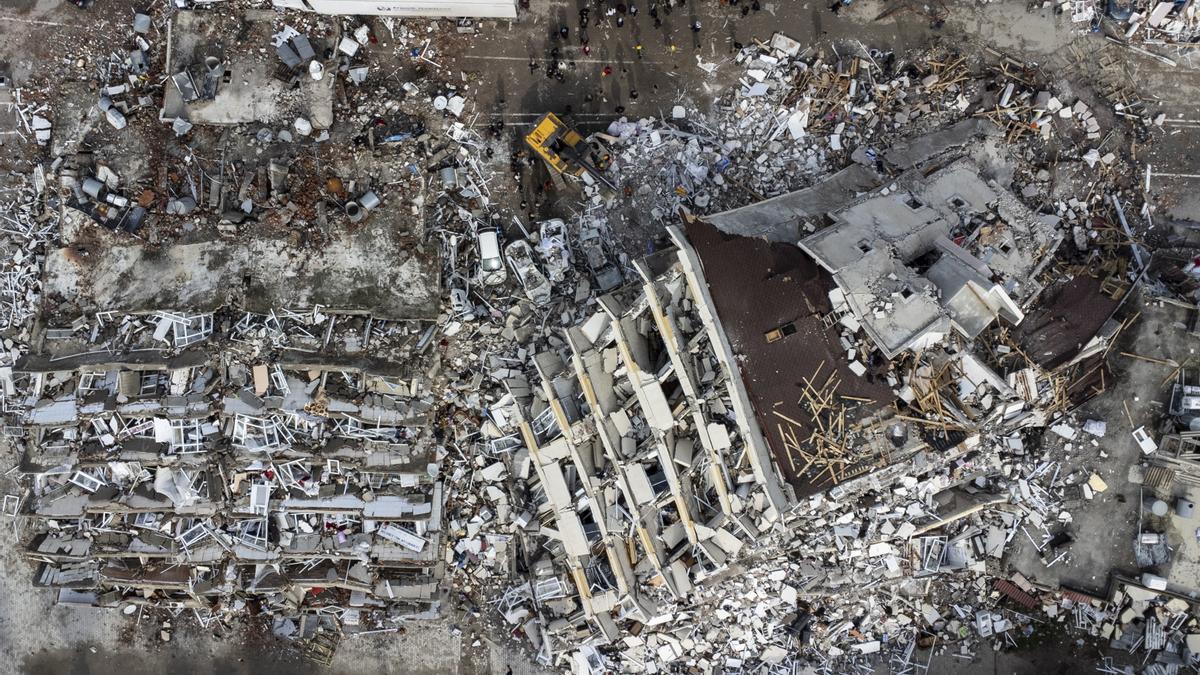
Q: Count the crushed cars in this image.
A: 4